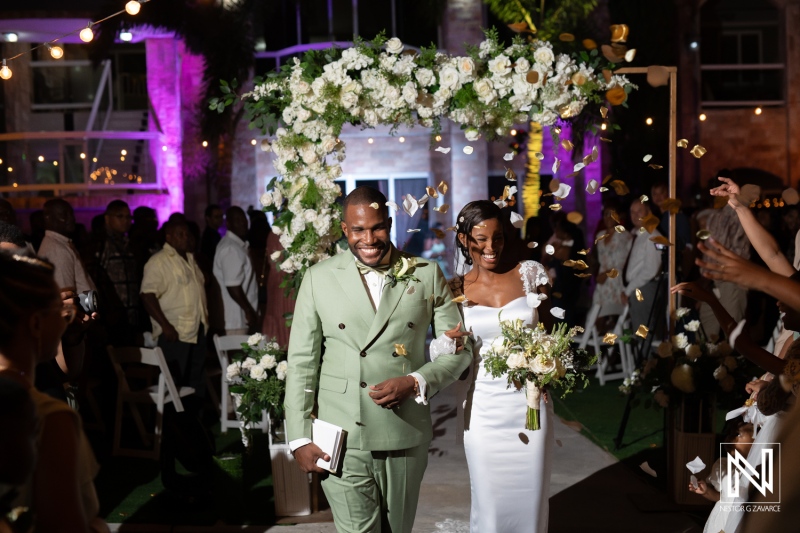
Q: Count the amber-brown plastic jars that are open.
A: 0